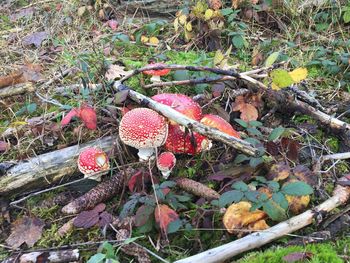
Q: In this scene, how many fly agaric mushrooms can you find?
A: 7